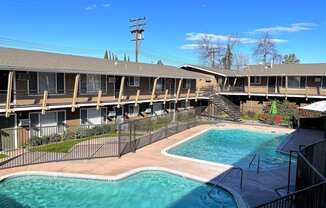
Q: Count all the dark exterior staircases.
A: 1